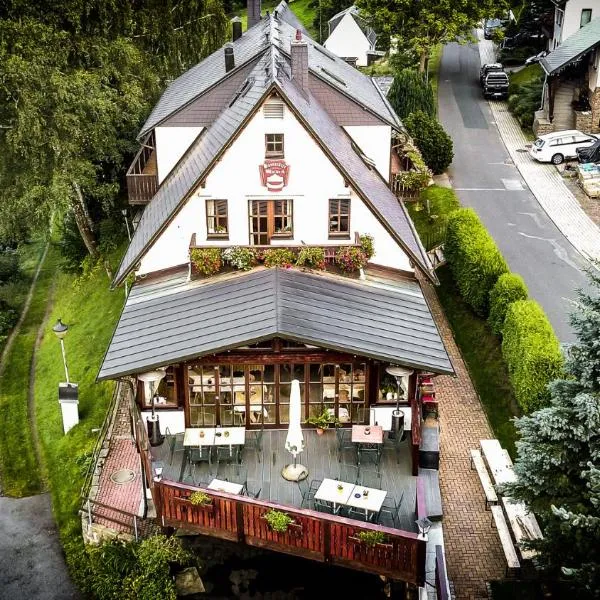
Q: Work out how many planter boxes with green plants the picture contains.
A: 3